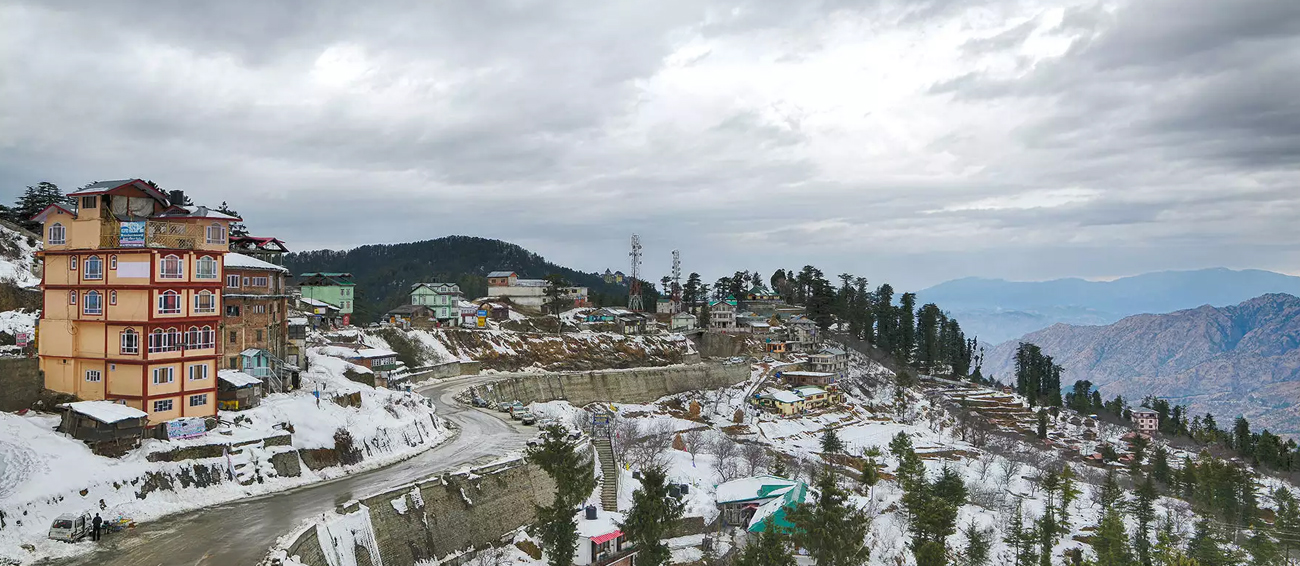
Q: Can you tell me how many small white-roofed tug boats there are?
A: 0